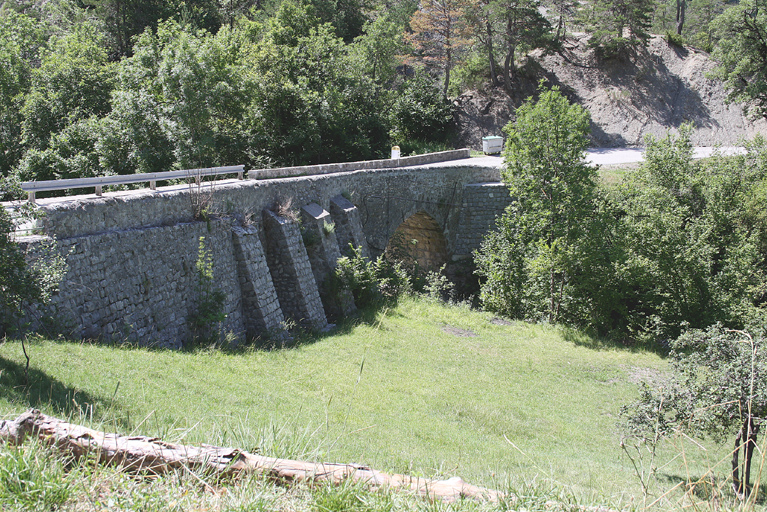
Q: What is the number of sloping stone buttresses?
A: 4